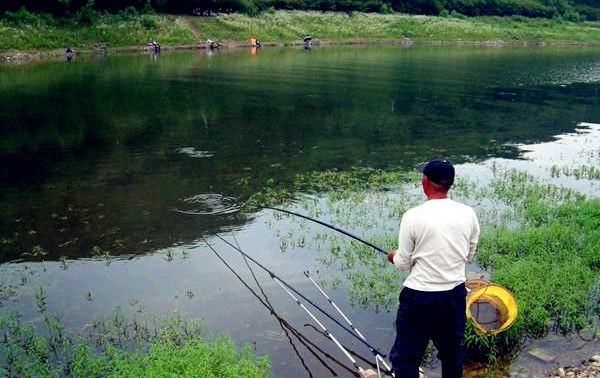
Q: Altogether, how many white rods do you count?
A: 2